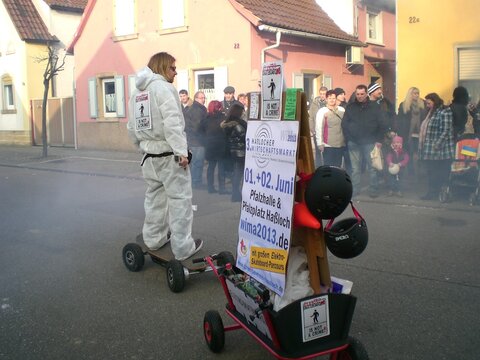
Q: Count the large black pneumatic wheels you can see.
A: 5